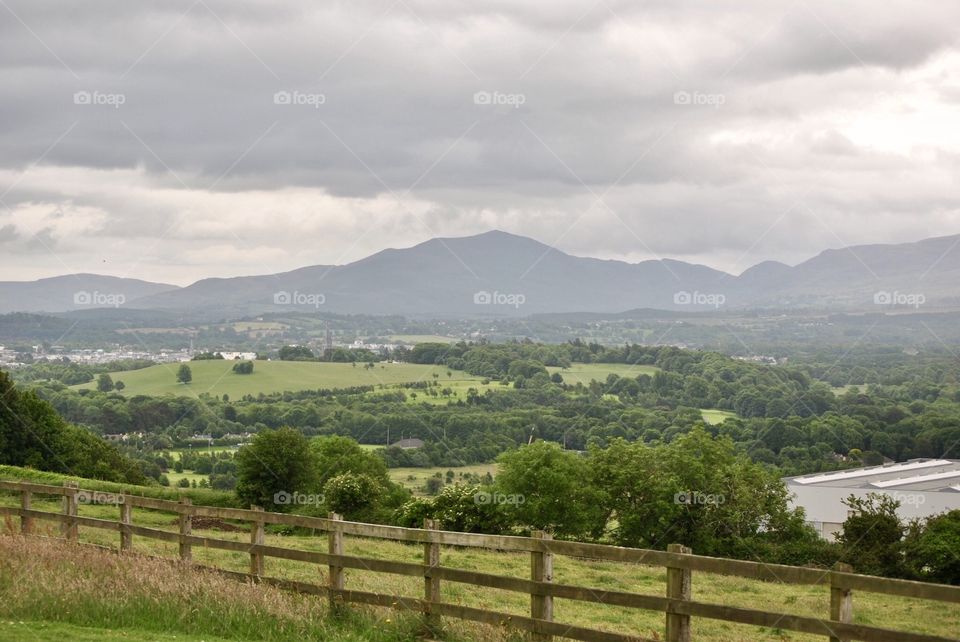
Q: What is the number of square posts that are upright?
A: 10